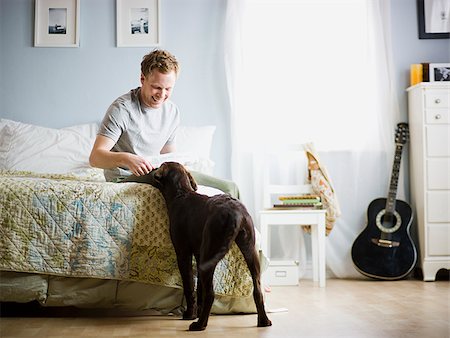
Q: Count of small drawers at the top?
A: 2